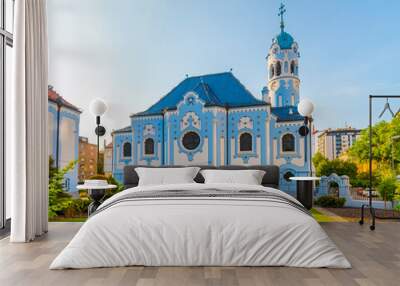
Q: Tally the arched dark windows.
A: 4